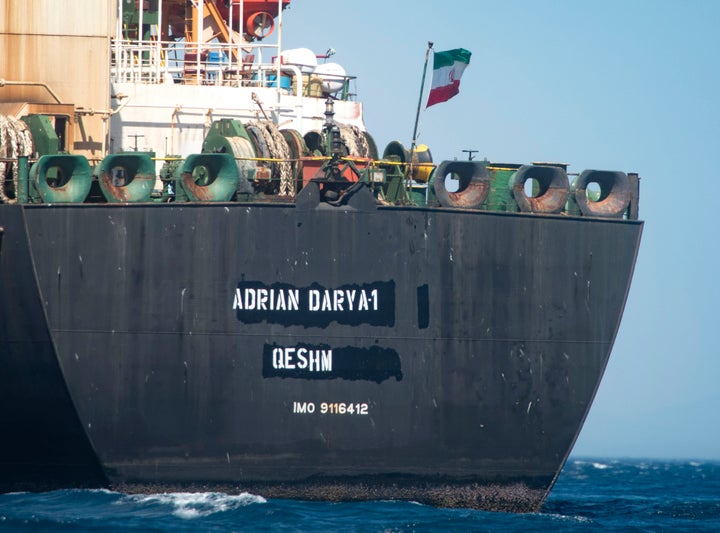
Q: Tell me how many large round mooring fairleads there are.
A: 6